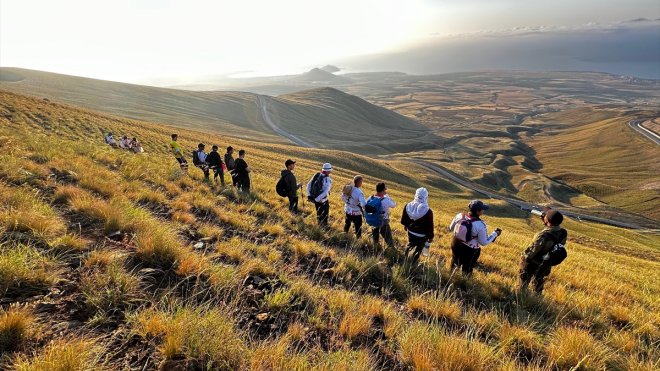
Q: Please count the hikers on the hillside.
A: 15